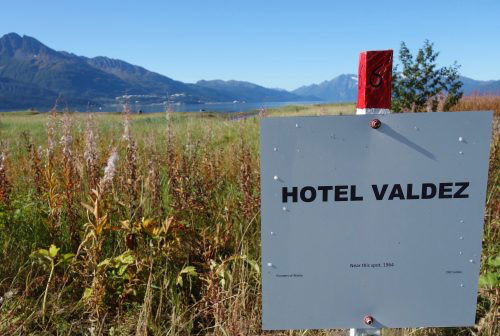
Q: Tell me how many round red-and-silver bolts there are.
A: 2